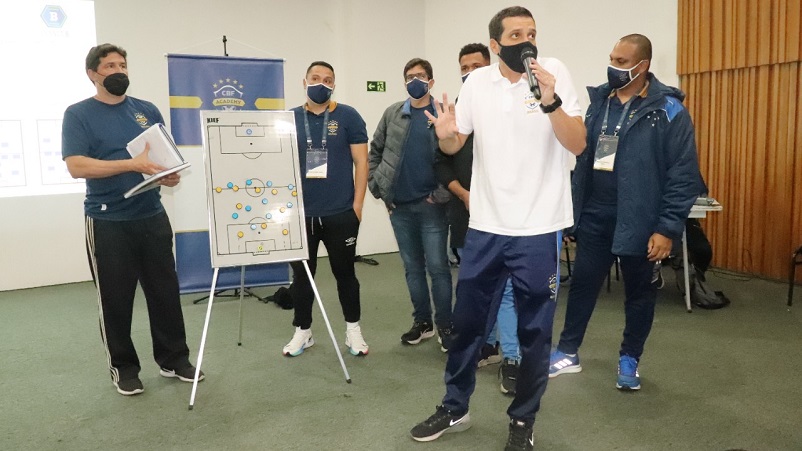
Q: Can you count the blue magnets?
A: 11